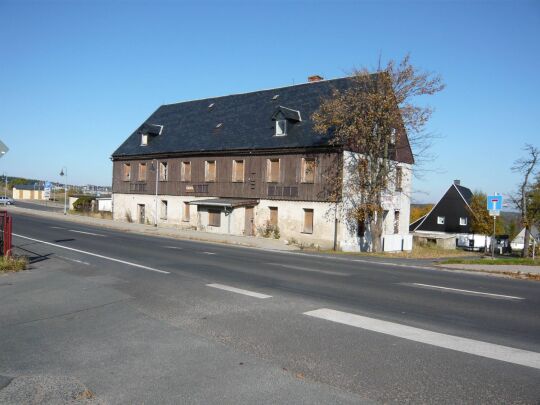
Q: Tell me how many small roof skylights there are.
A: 3